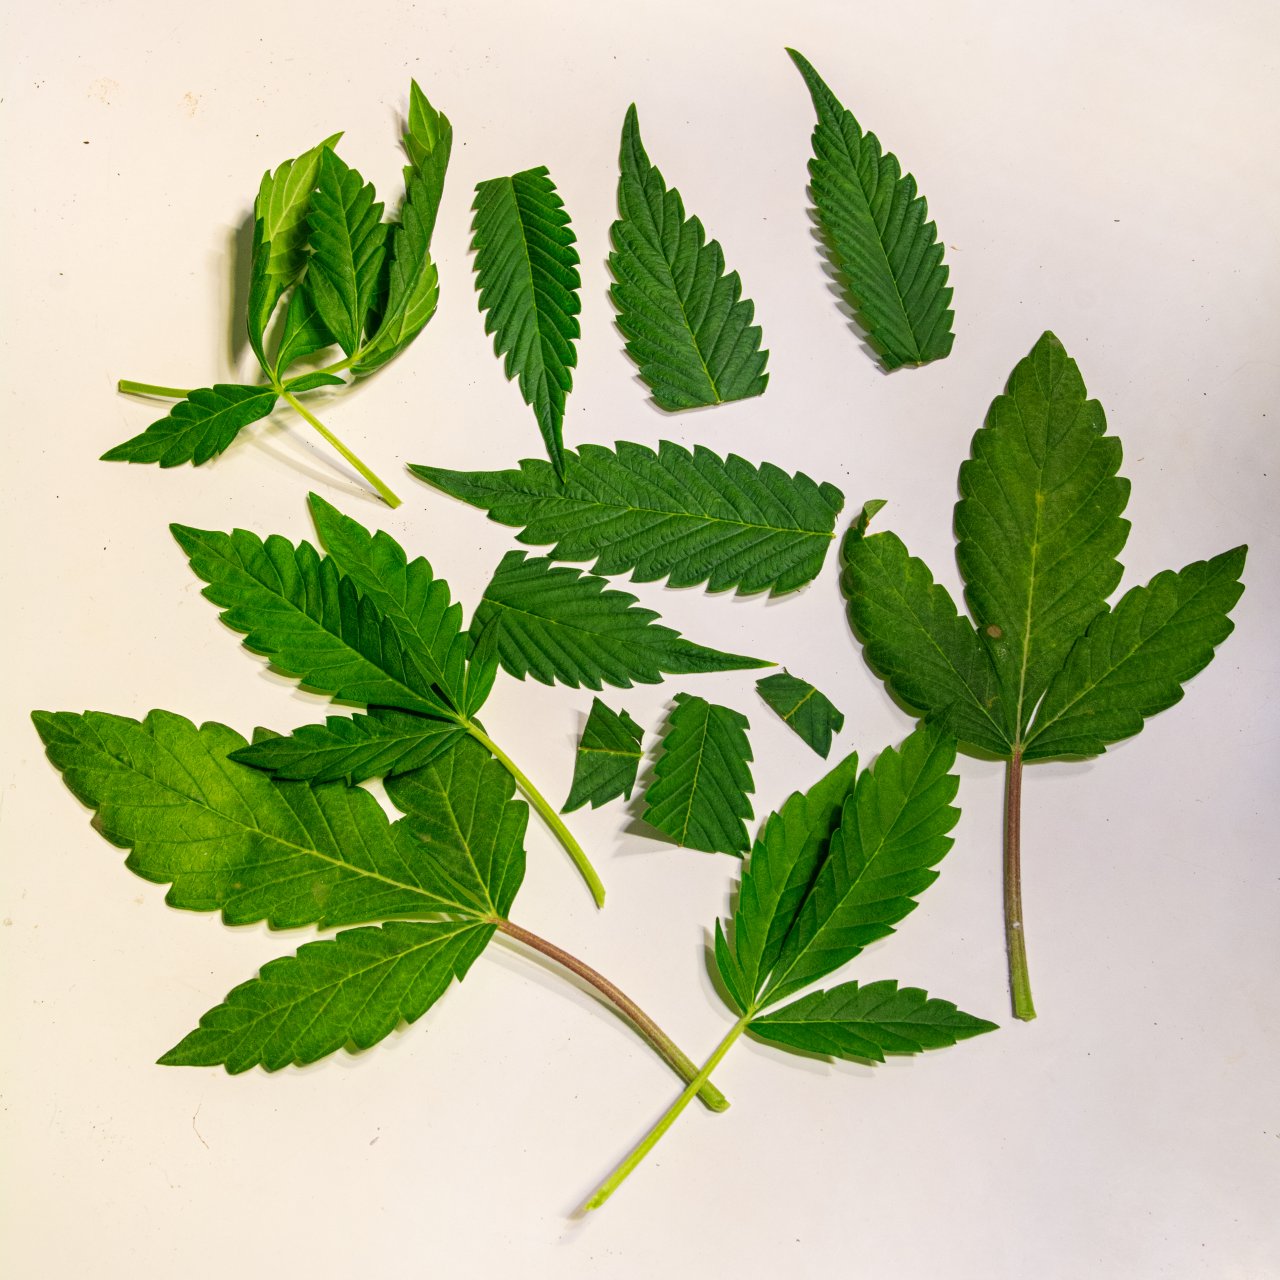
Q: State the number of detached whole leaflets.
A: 5